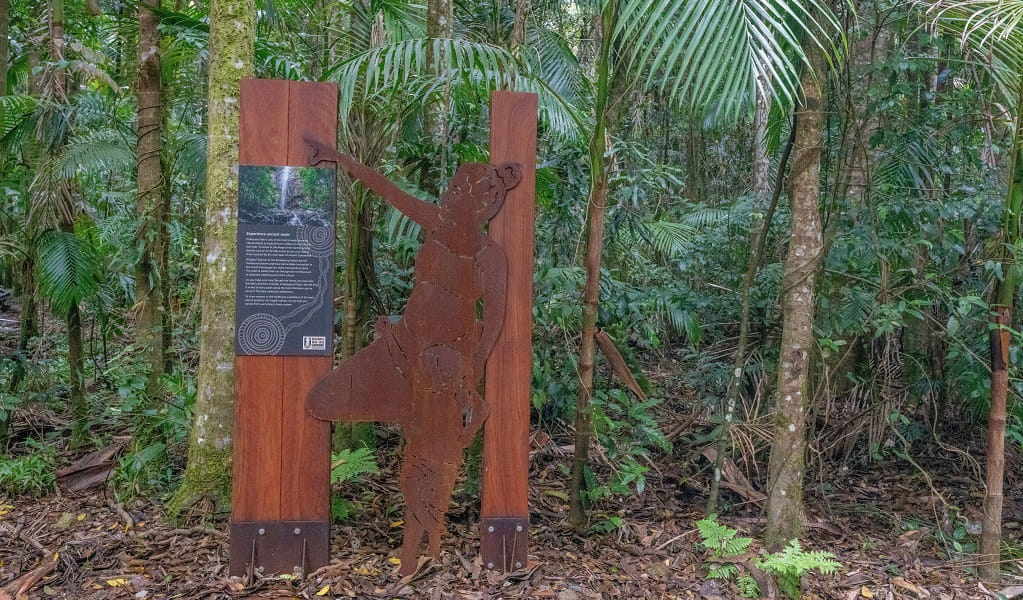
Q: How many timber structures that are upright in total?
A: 2